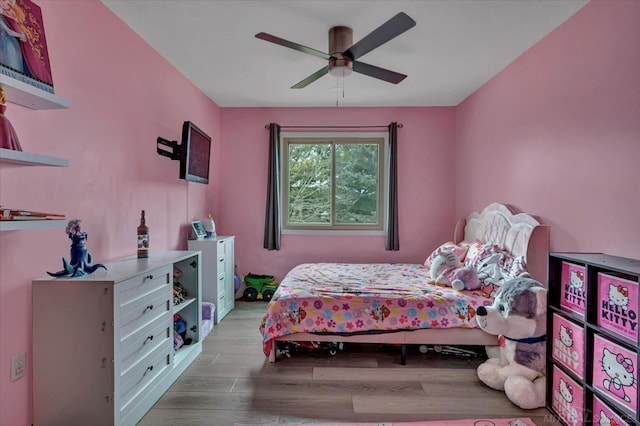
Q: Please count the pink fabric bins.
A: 6